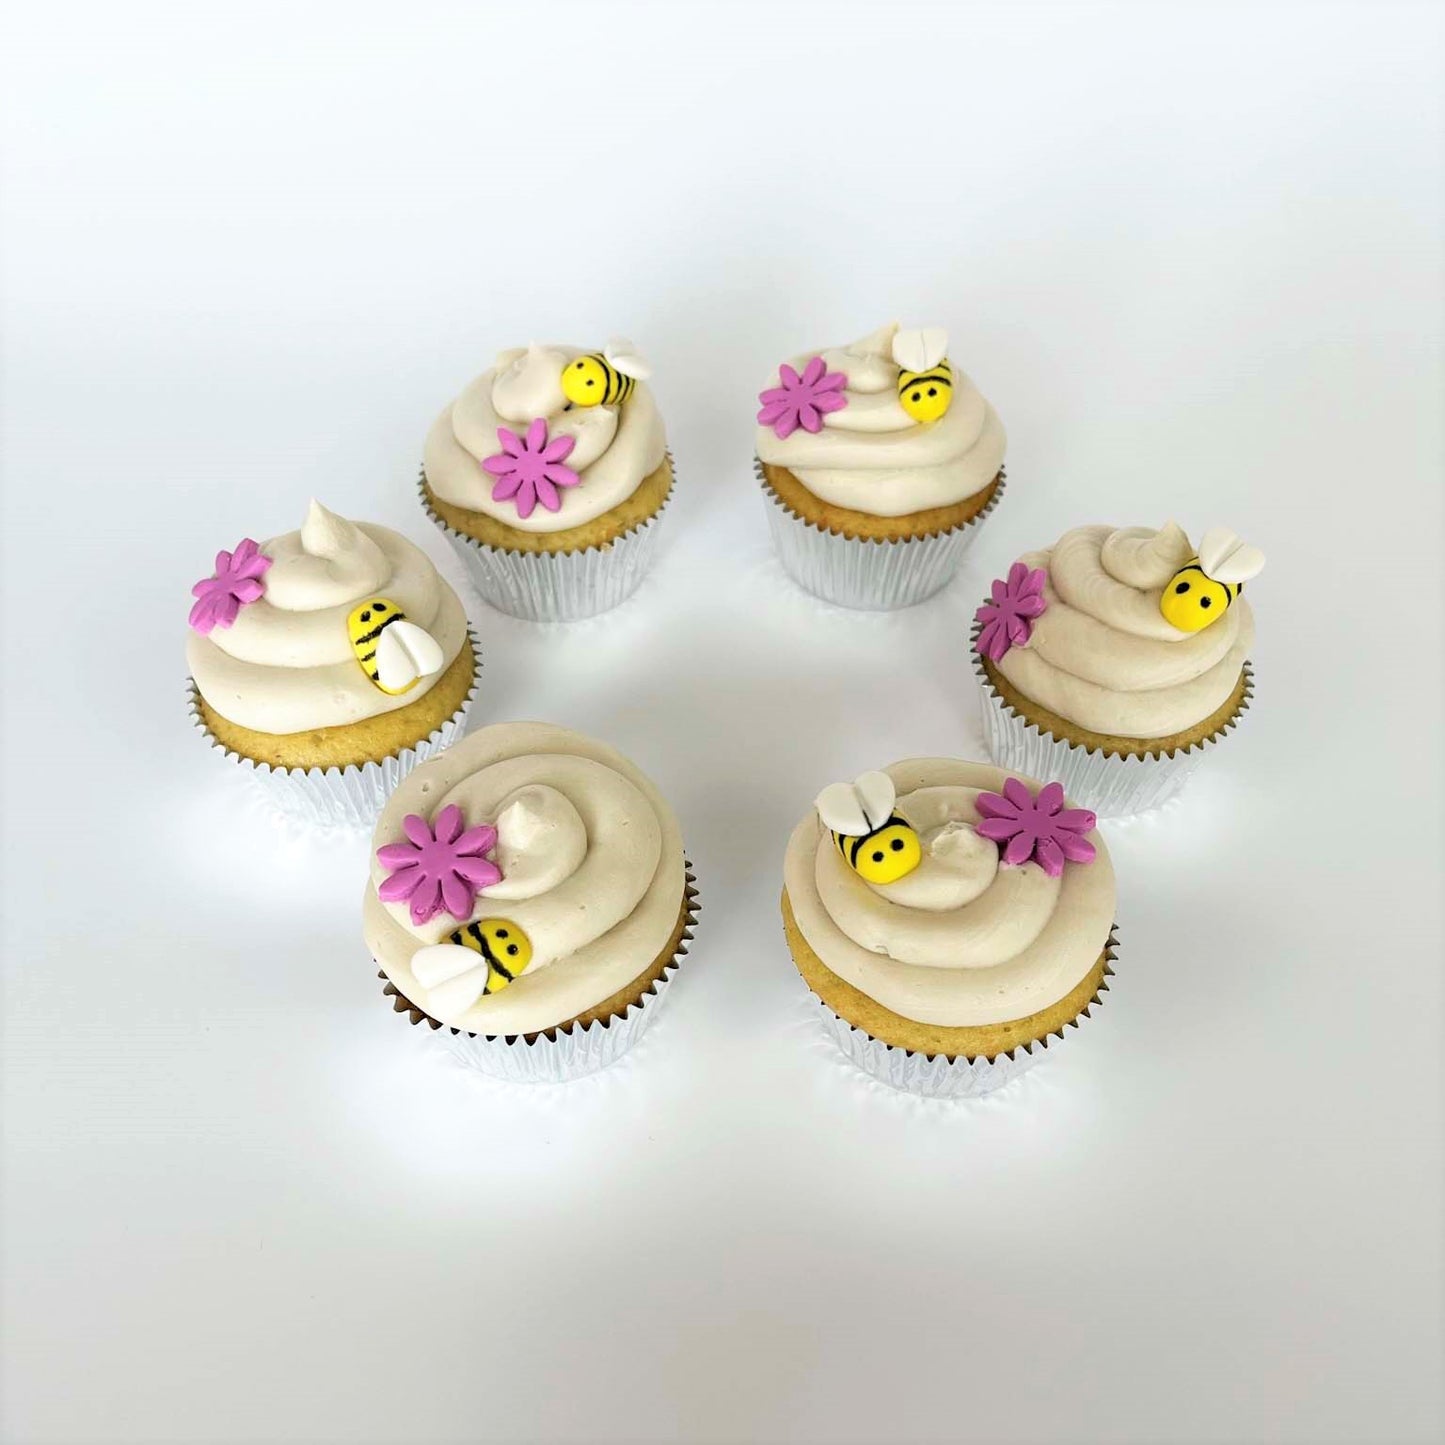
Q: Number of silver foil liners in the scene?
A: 6